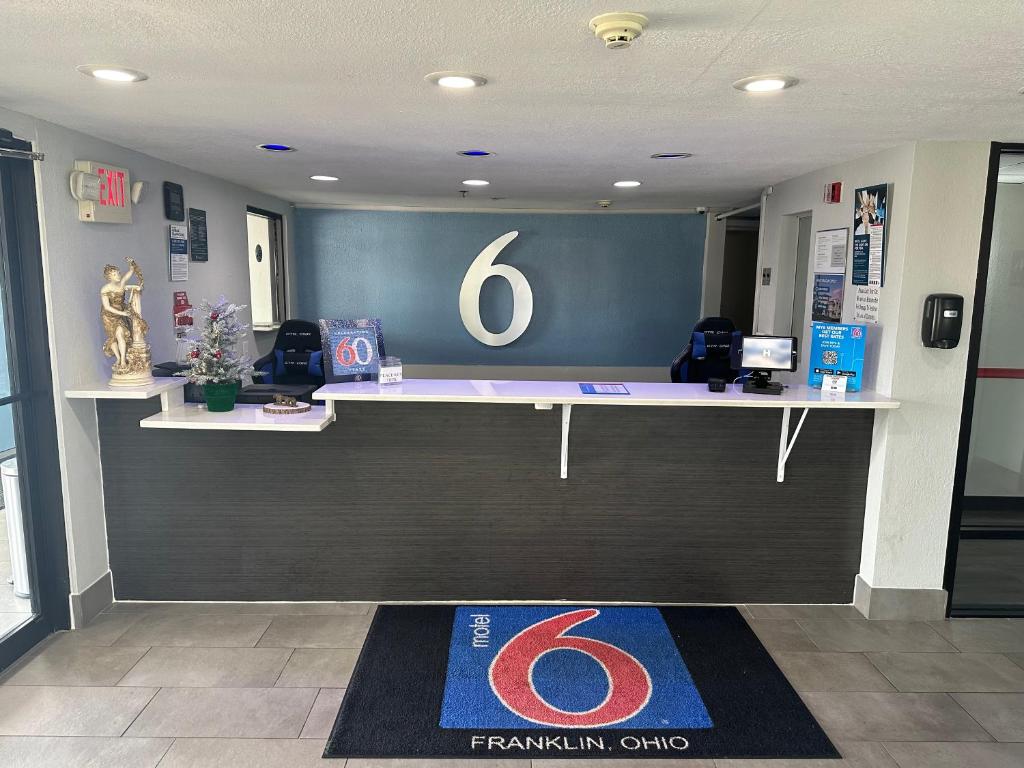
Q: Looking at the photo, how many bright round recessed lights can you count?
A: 6